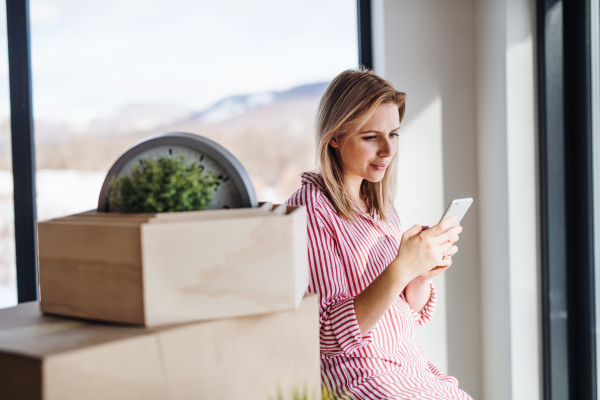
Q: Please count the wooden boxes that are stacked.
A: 2